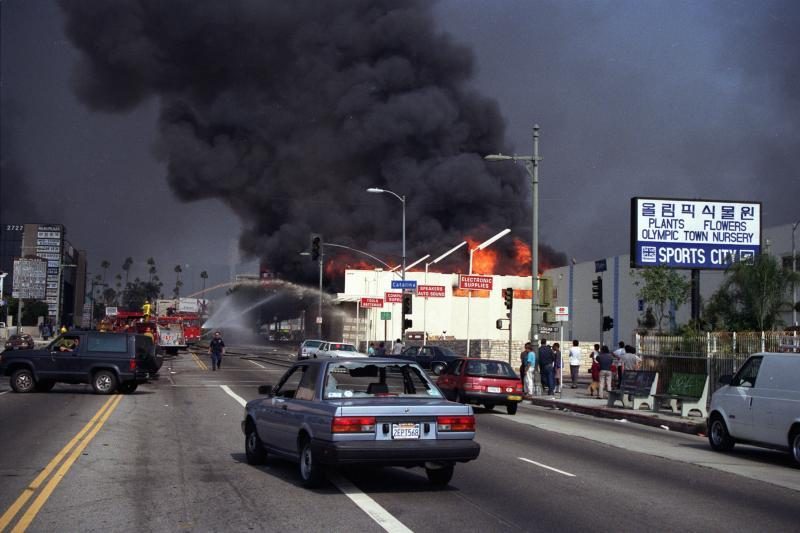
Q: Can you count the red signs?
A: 4